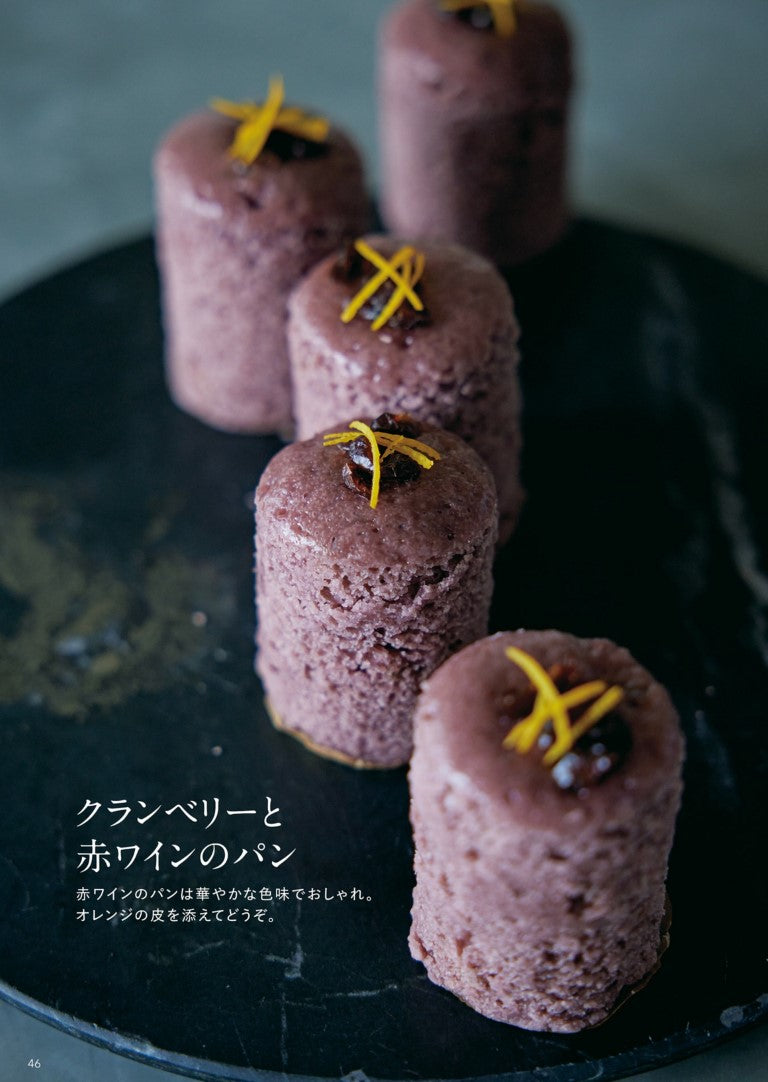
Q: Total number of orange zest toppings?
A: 5